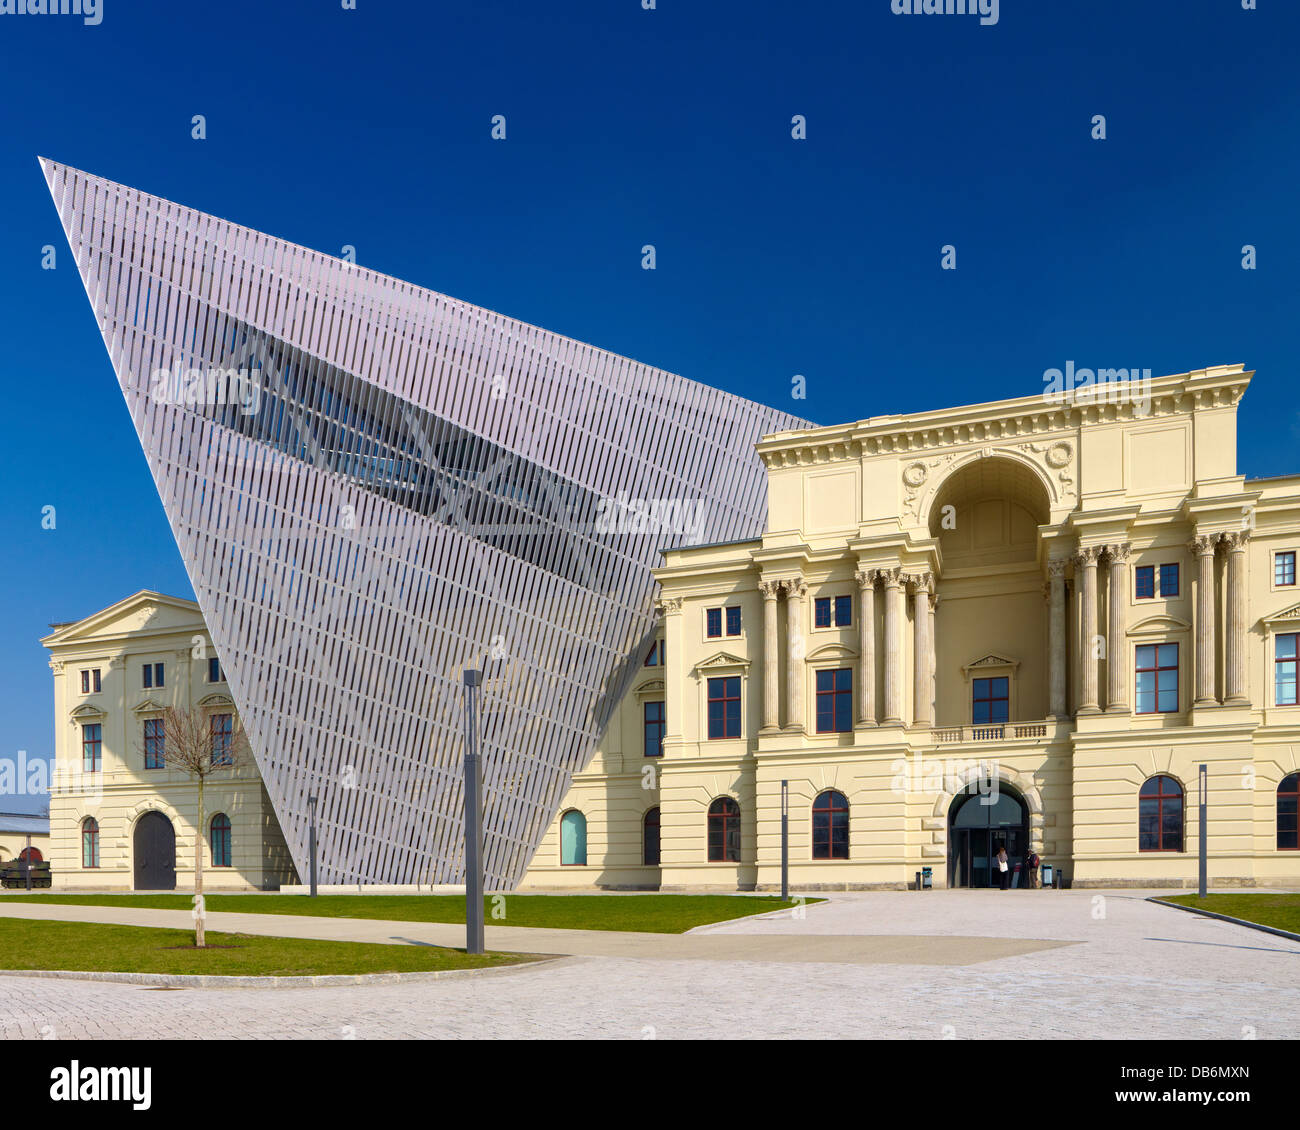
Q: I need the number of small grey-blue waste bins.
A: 2